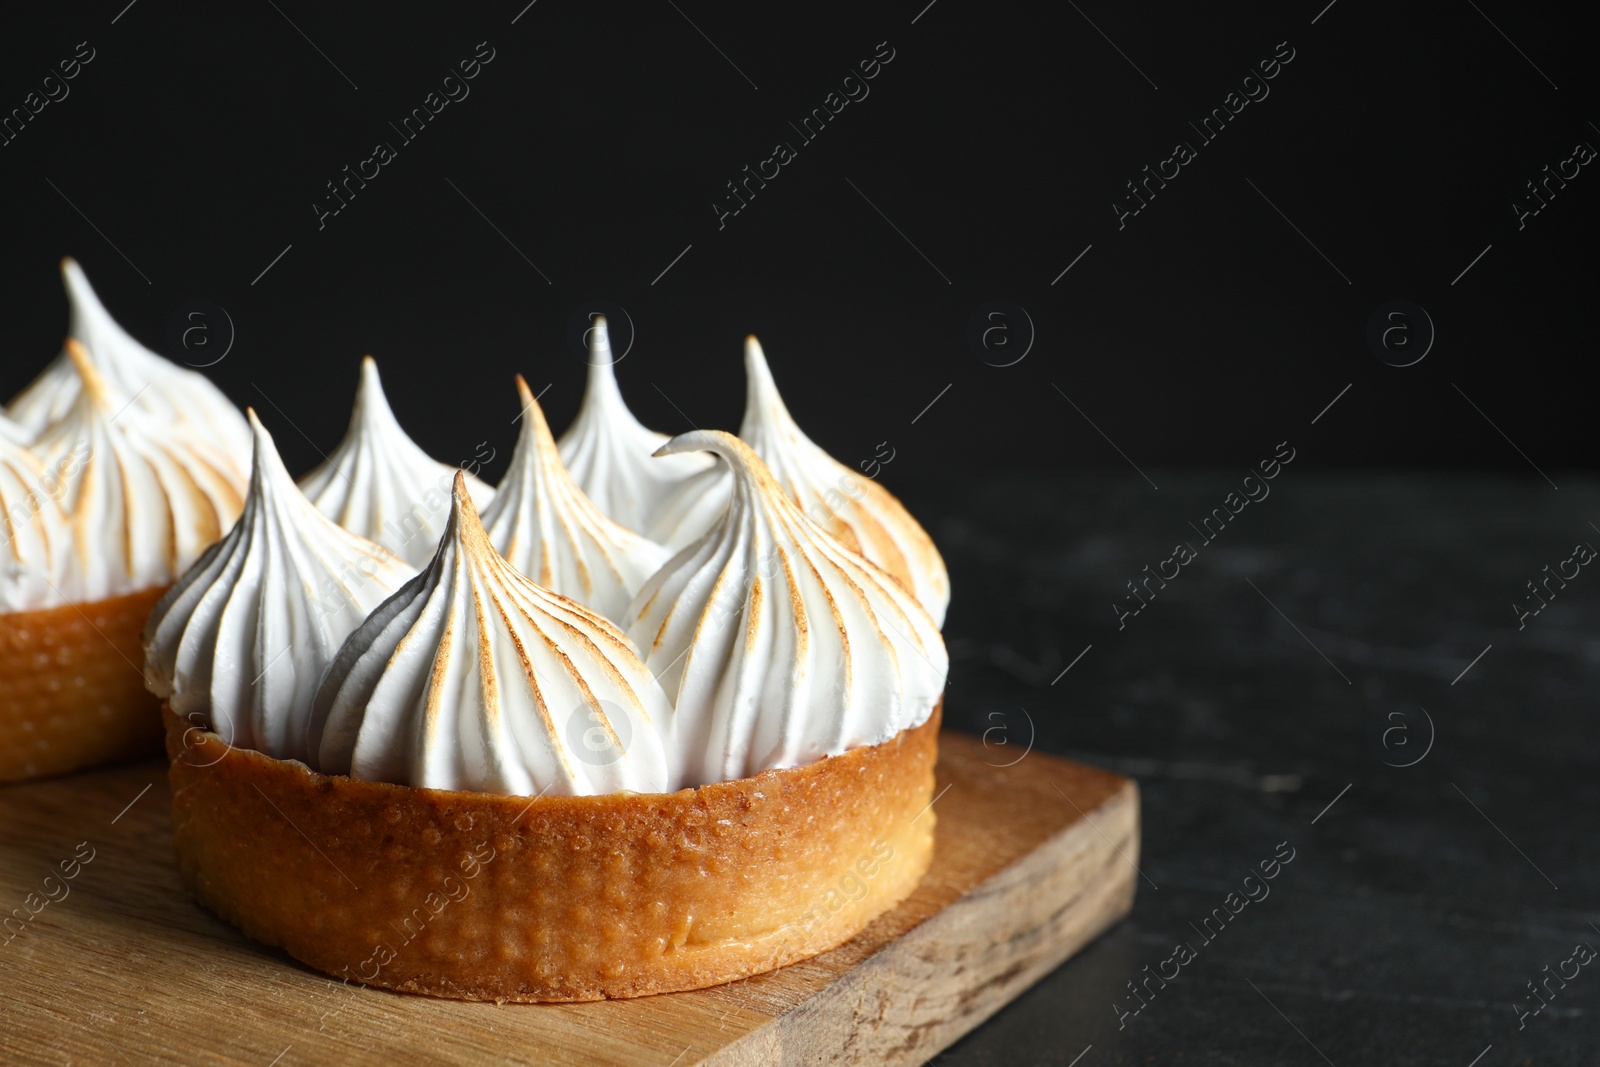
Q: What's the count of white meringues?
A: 10